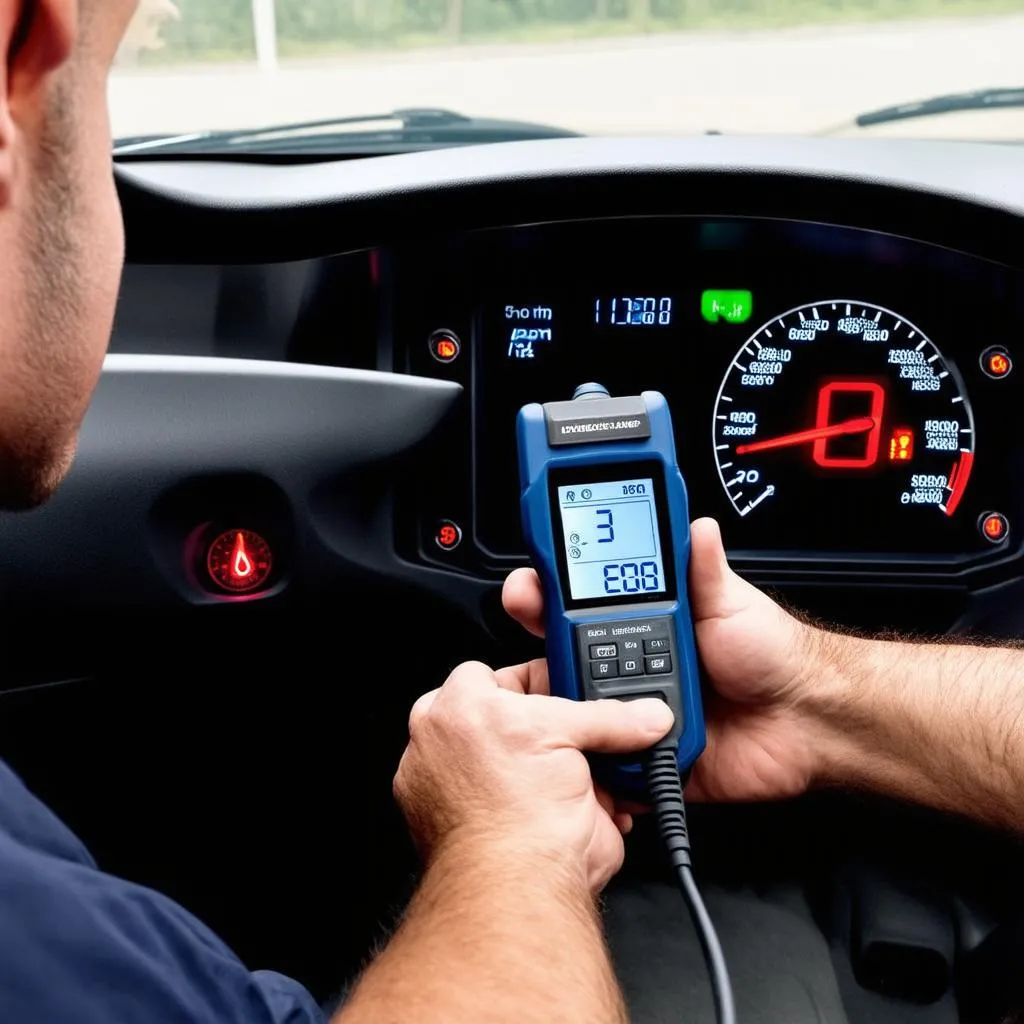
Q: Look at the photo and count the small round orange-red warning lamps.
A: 4